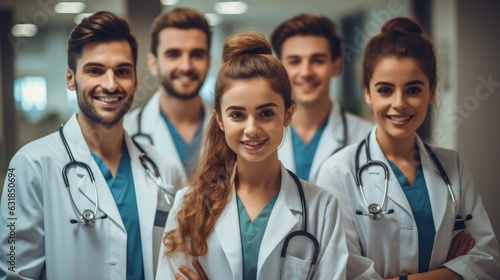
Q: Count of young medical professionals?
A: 5